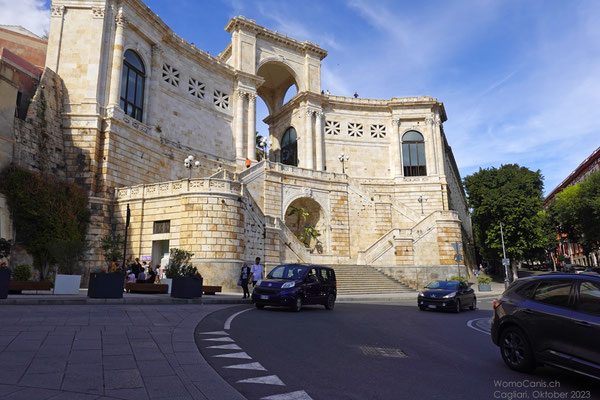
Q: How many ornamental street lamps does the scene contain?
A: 4